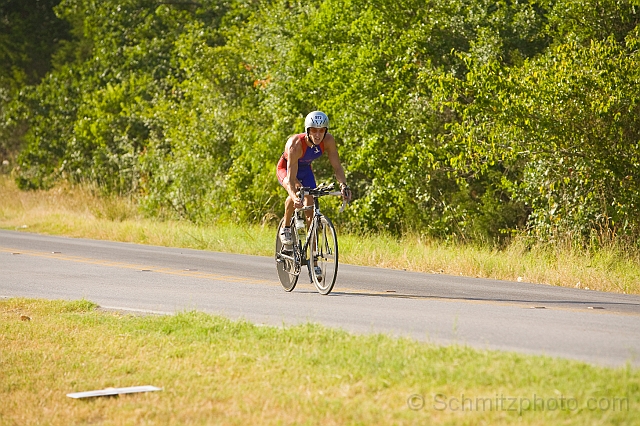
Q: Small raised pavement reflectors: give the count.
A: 7